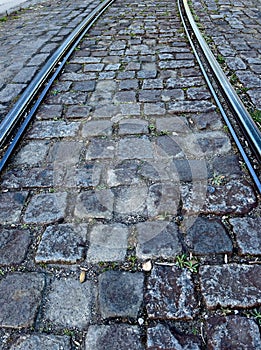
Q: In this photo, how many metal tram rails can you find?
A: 2